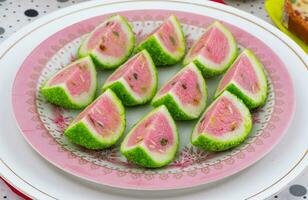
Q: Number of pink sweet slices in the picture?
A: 10